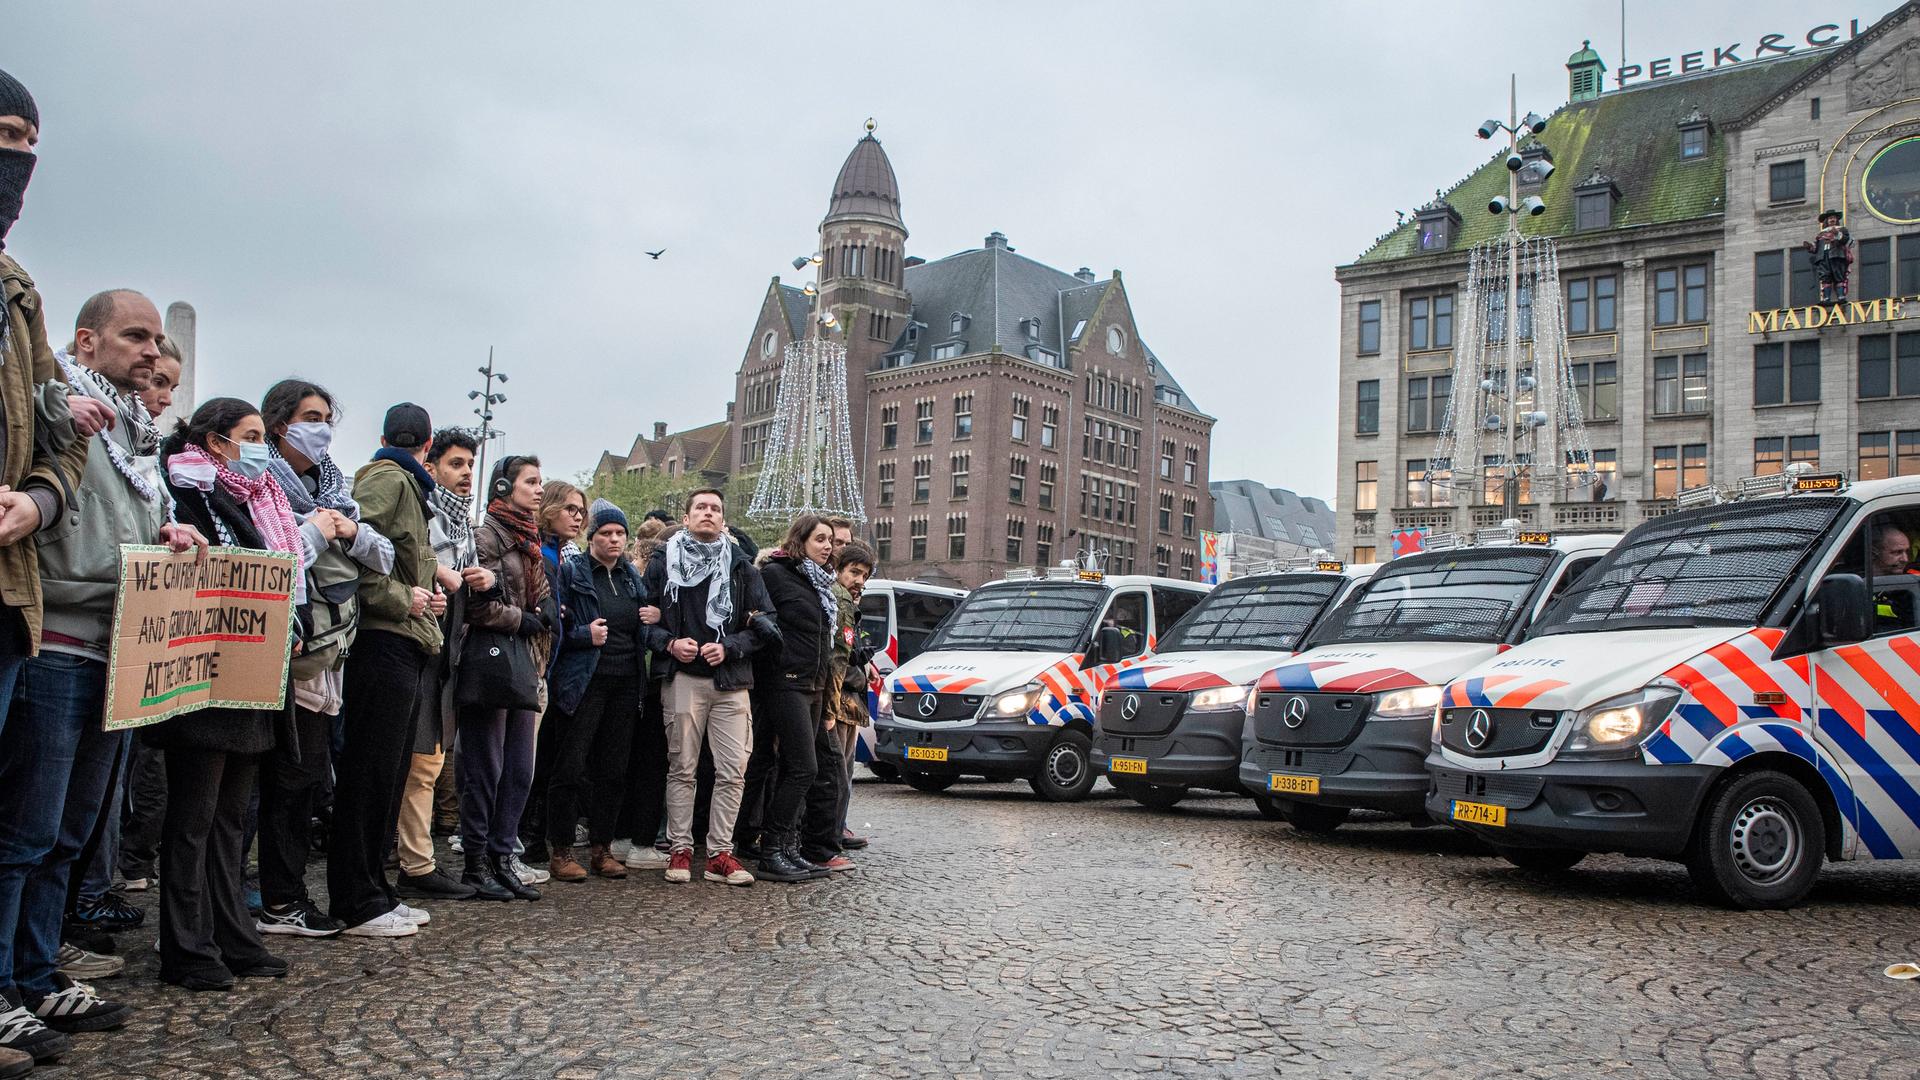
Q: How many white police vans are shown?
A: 5